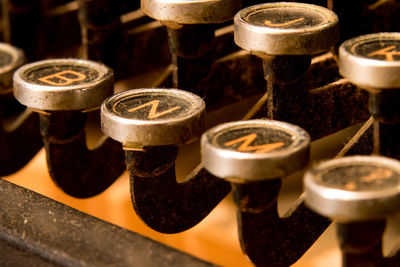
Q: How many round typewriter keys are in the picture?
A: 8